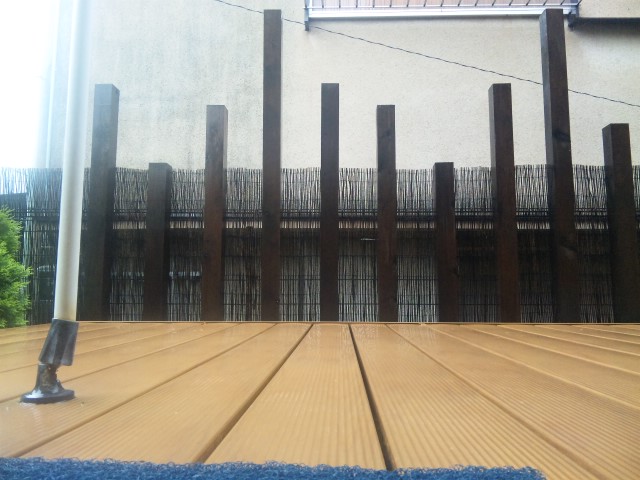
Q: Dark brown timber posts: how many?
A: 10